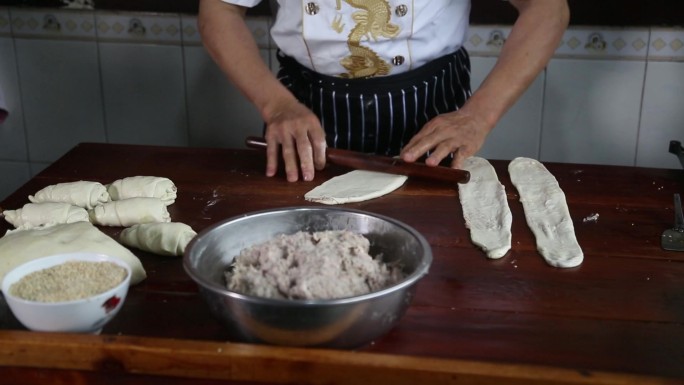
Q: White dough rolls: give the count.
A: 5